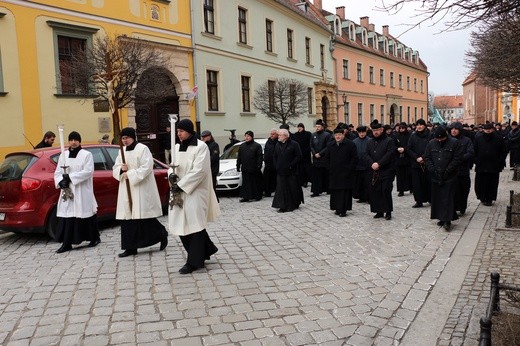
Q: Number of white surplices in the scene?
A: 3